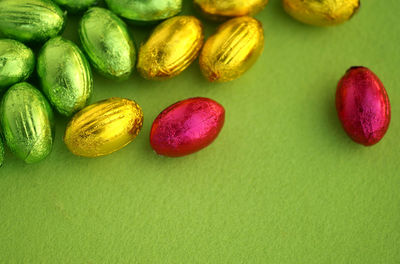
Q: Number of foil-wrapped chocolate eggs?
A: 15